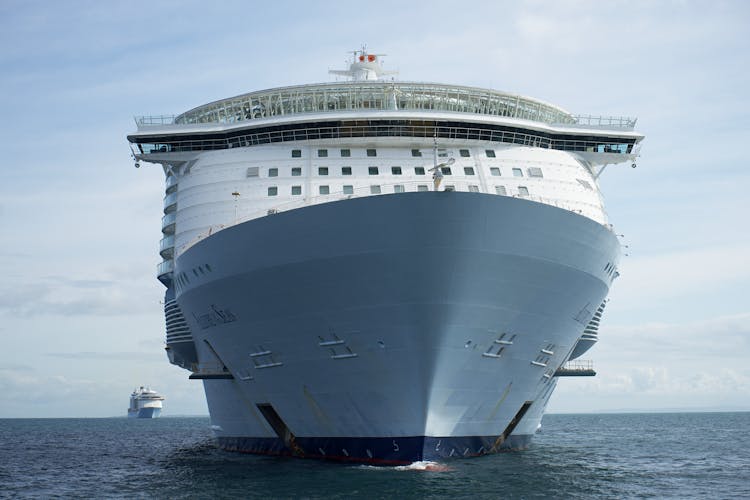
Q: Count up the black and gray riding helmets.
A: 0